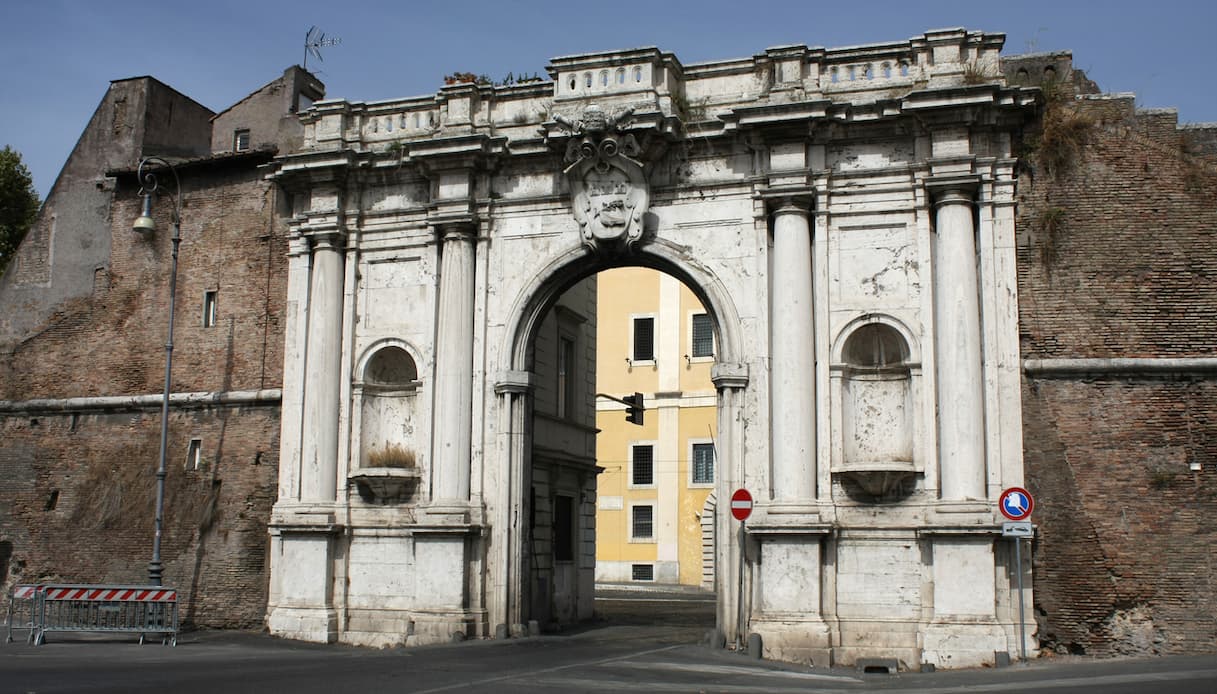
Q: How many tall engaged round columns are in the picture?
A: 4